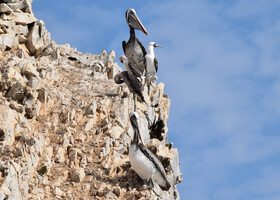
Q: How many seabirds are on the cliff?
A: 5